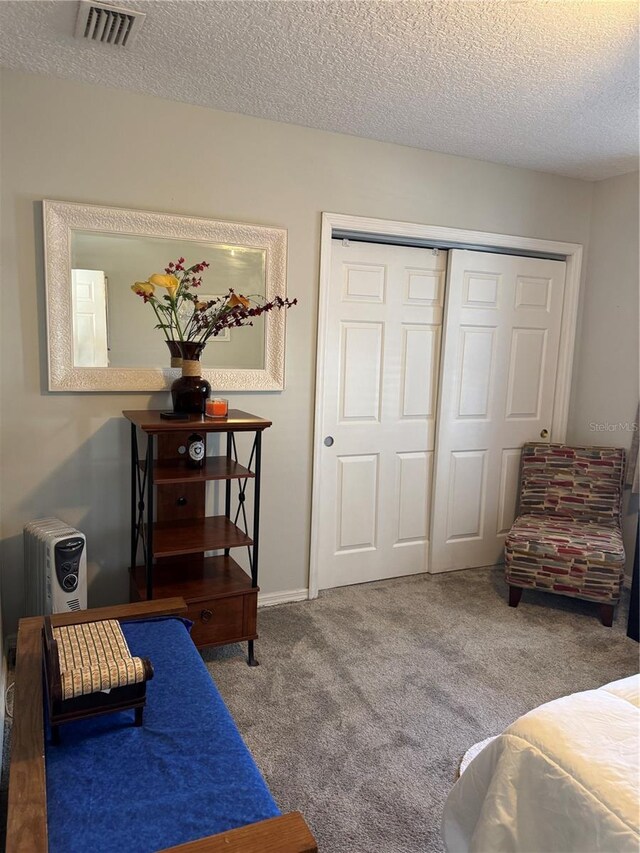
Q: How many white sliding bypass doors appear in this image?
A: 2